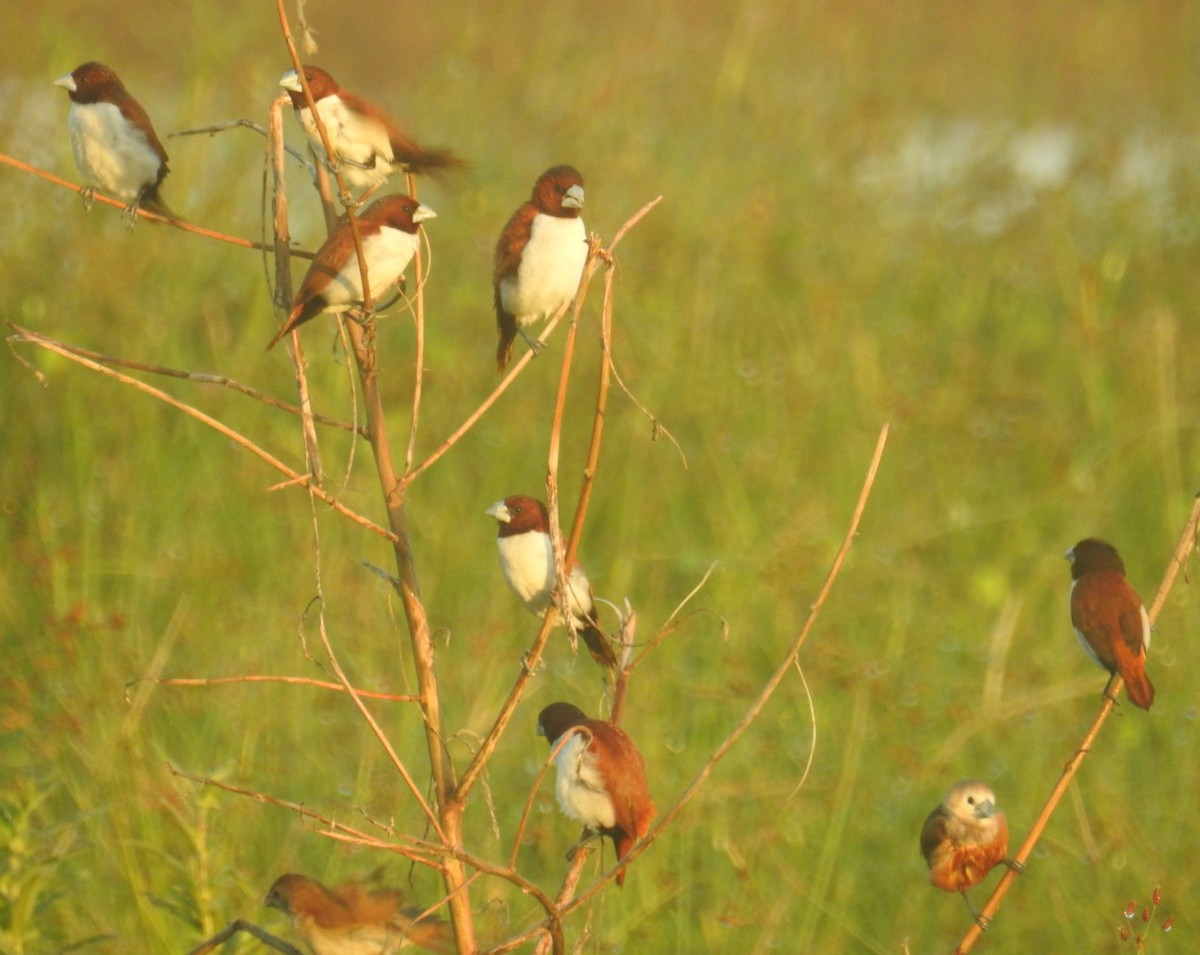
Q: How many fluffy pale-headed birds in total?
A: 1